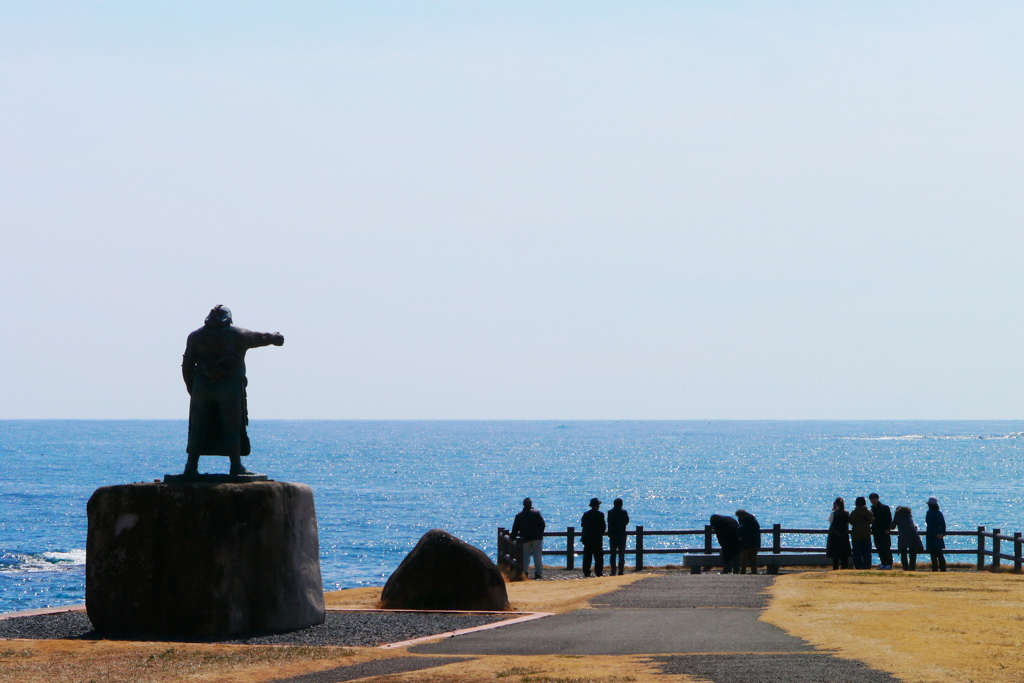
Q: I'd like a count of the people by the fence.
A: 10